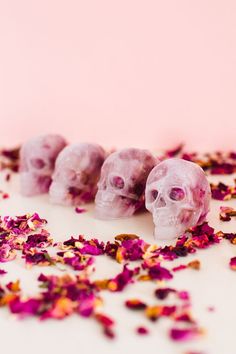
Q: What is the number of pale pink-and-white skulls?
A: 4